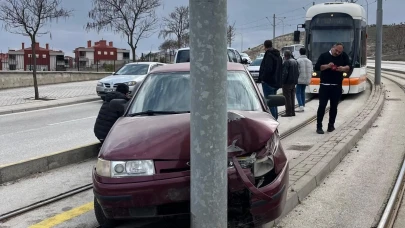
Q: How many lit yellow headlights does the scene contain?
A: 2